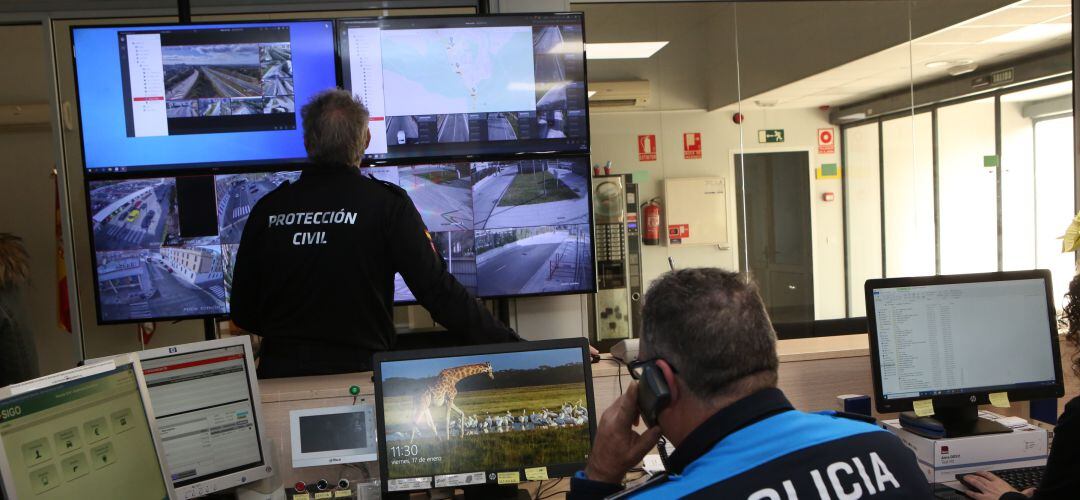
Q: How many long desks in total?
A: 1